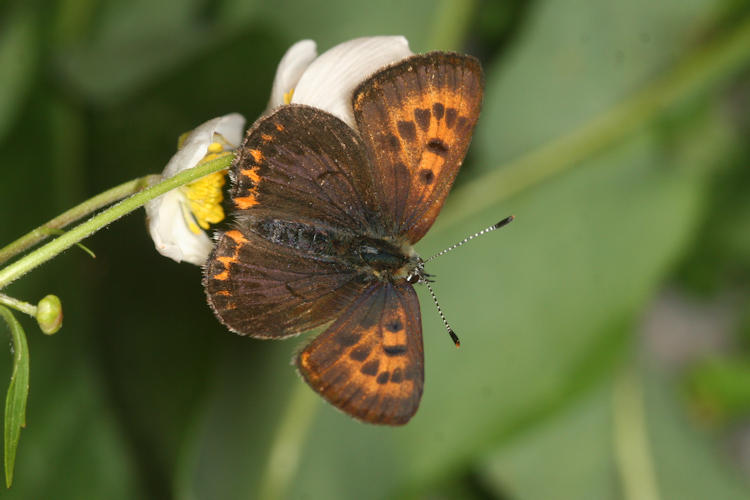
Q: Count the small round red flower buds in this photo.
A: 0